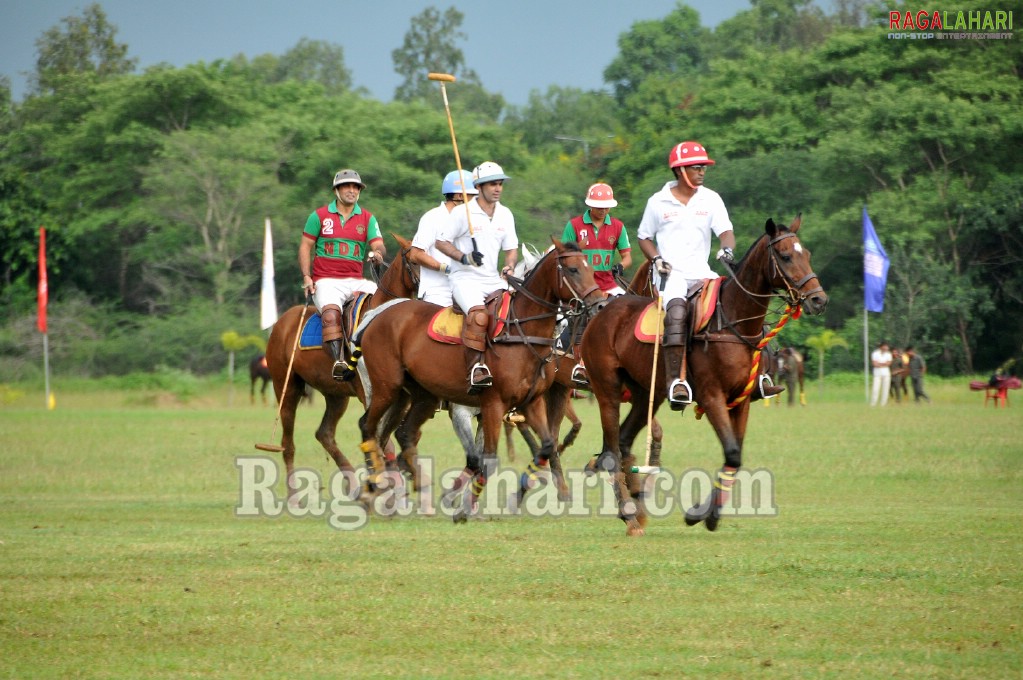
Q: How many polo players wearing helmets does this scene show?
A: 5